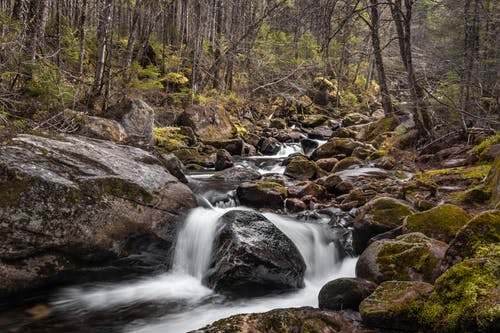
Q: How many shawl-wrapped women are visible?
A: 0